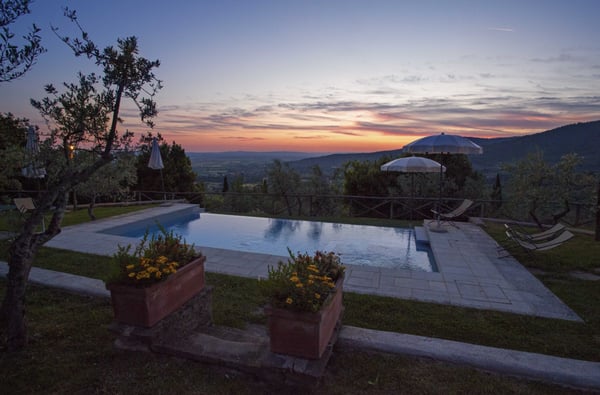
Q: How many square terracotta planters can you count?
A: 2